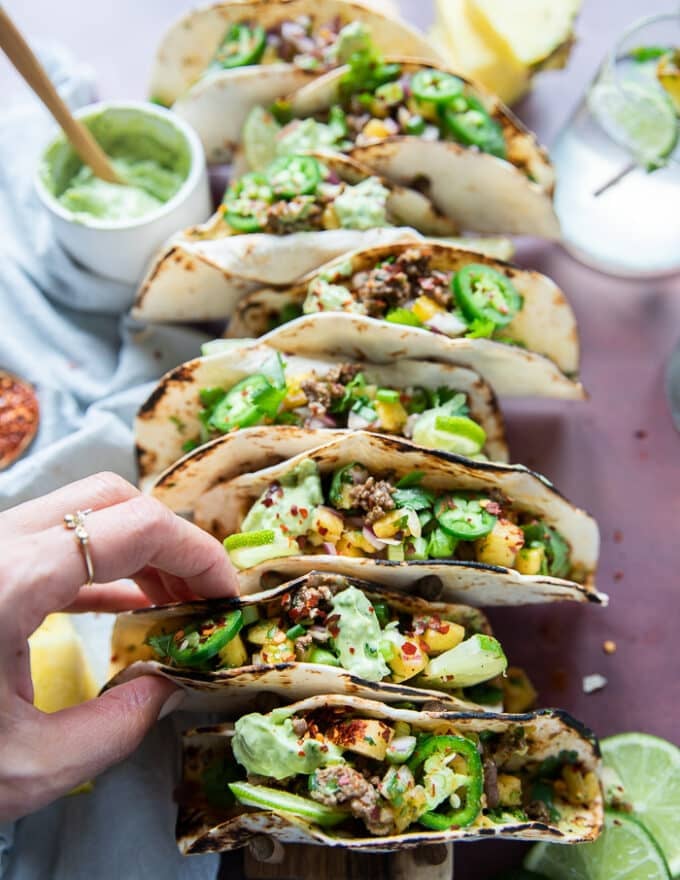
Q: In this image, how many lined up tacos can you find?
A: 8